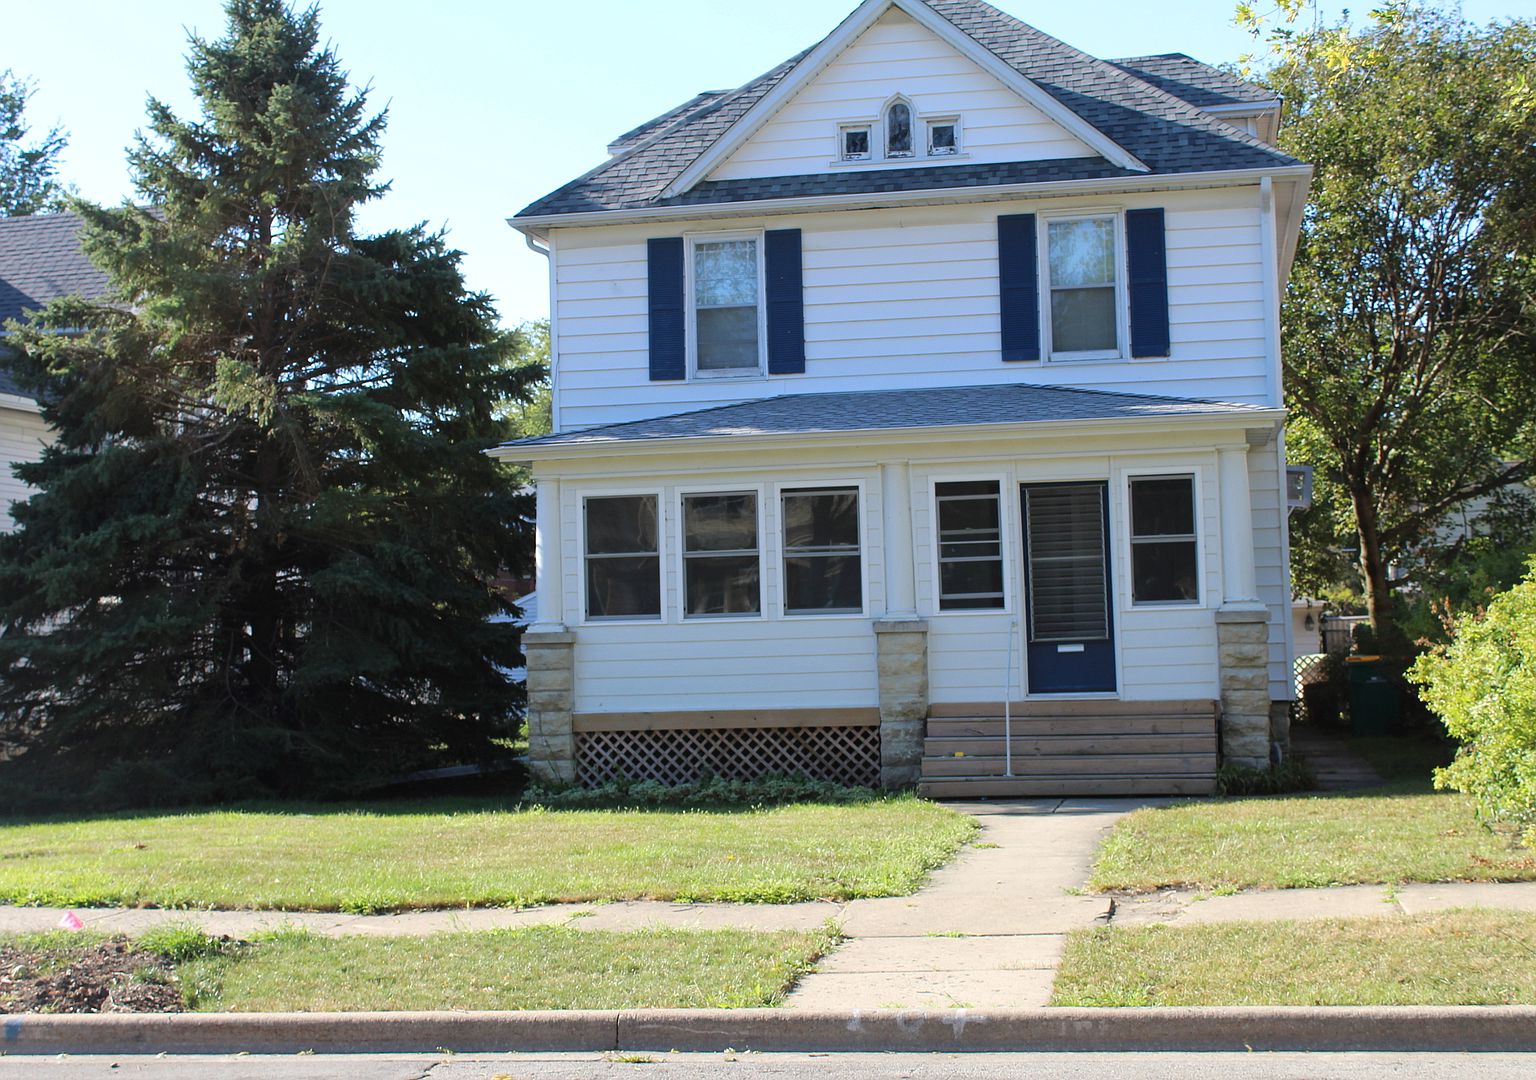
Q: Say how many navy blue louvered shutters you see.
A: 4